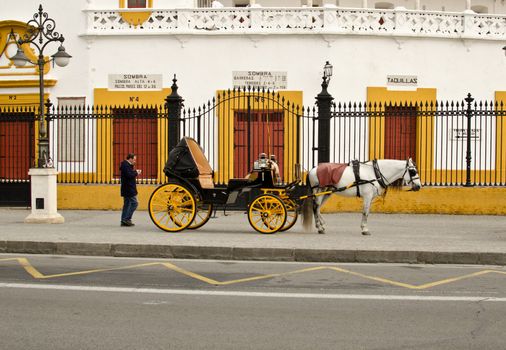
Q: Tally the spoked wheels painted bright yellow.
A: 4